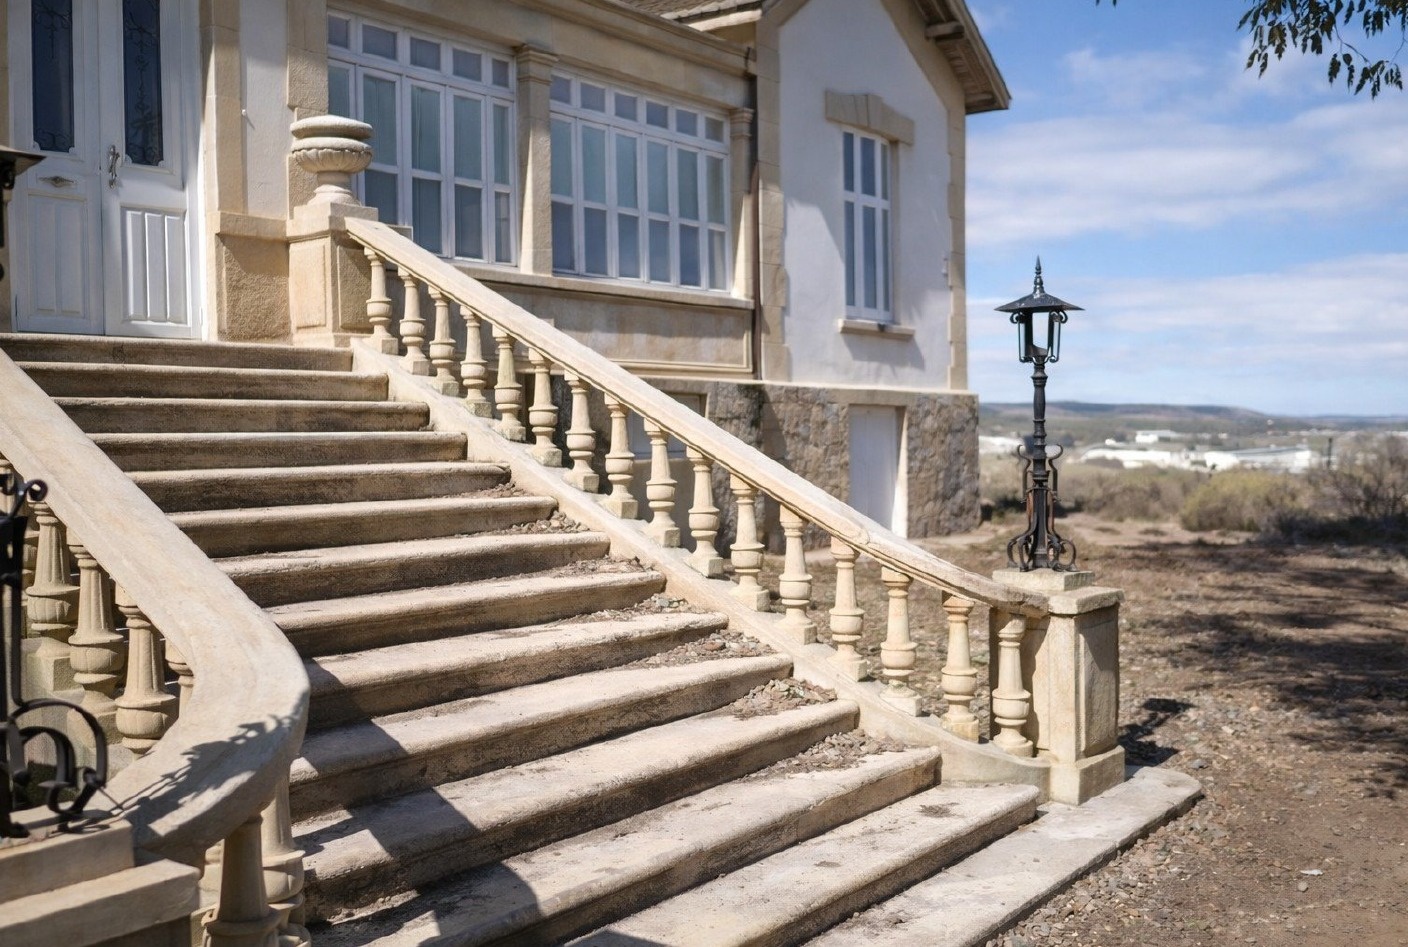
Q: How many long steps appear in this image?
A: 14